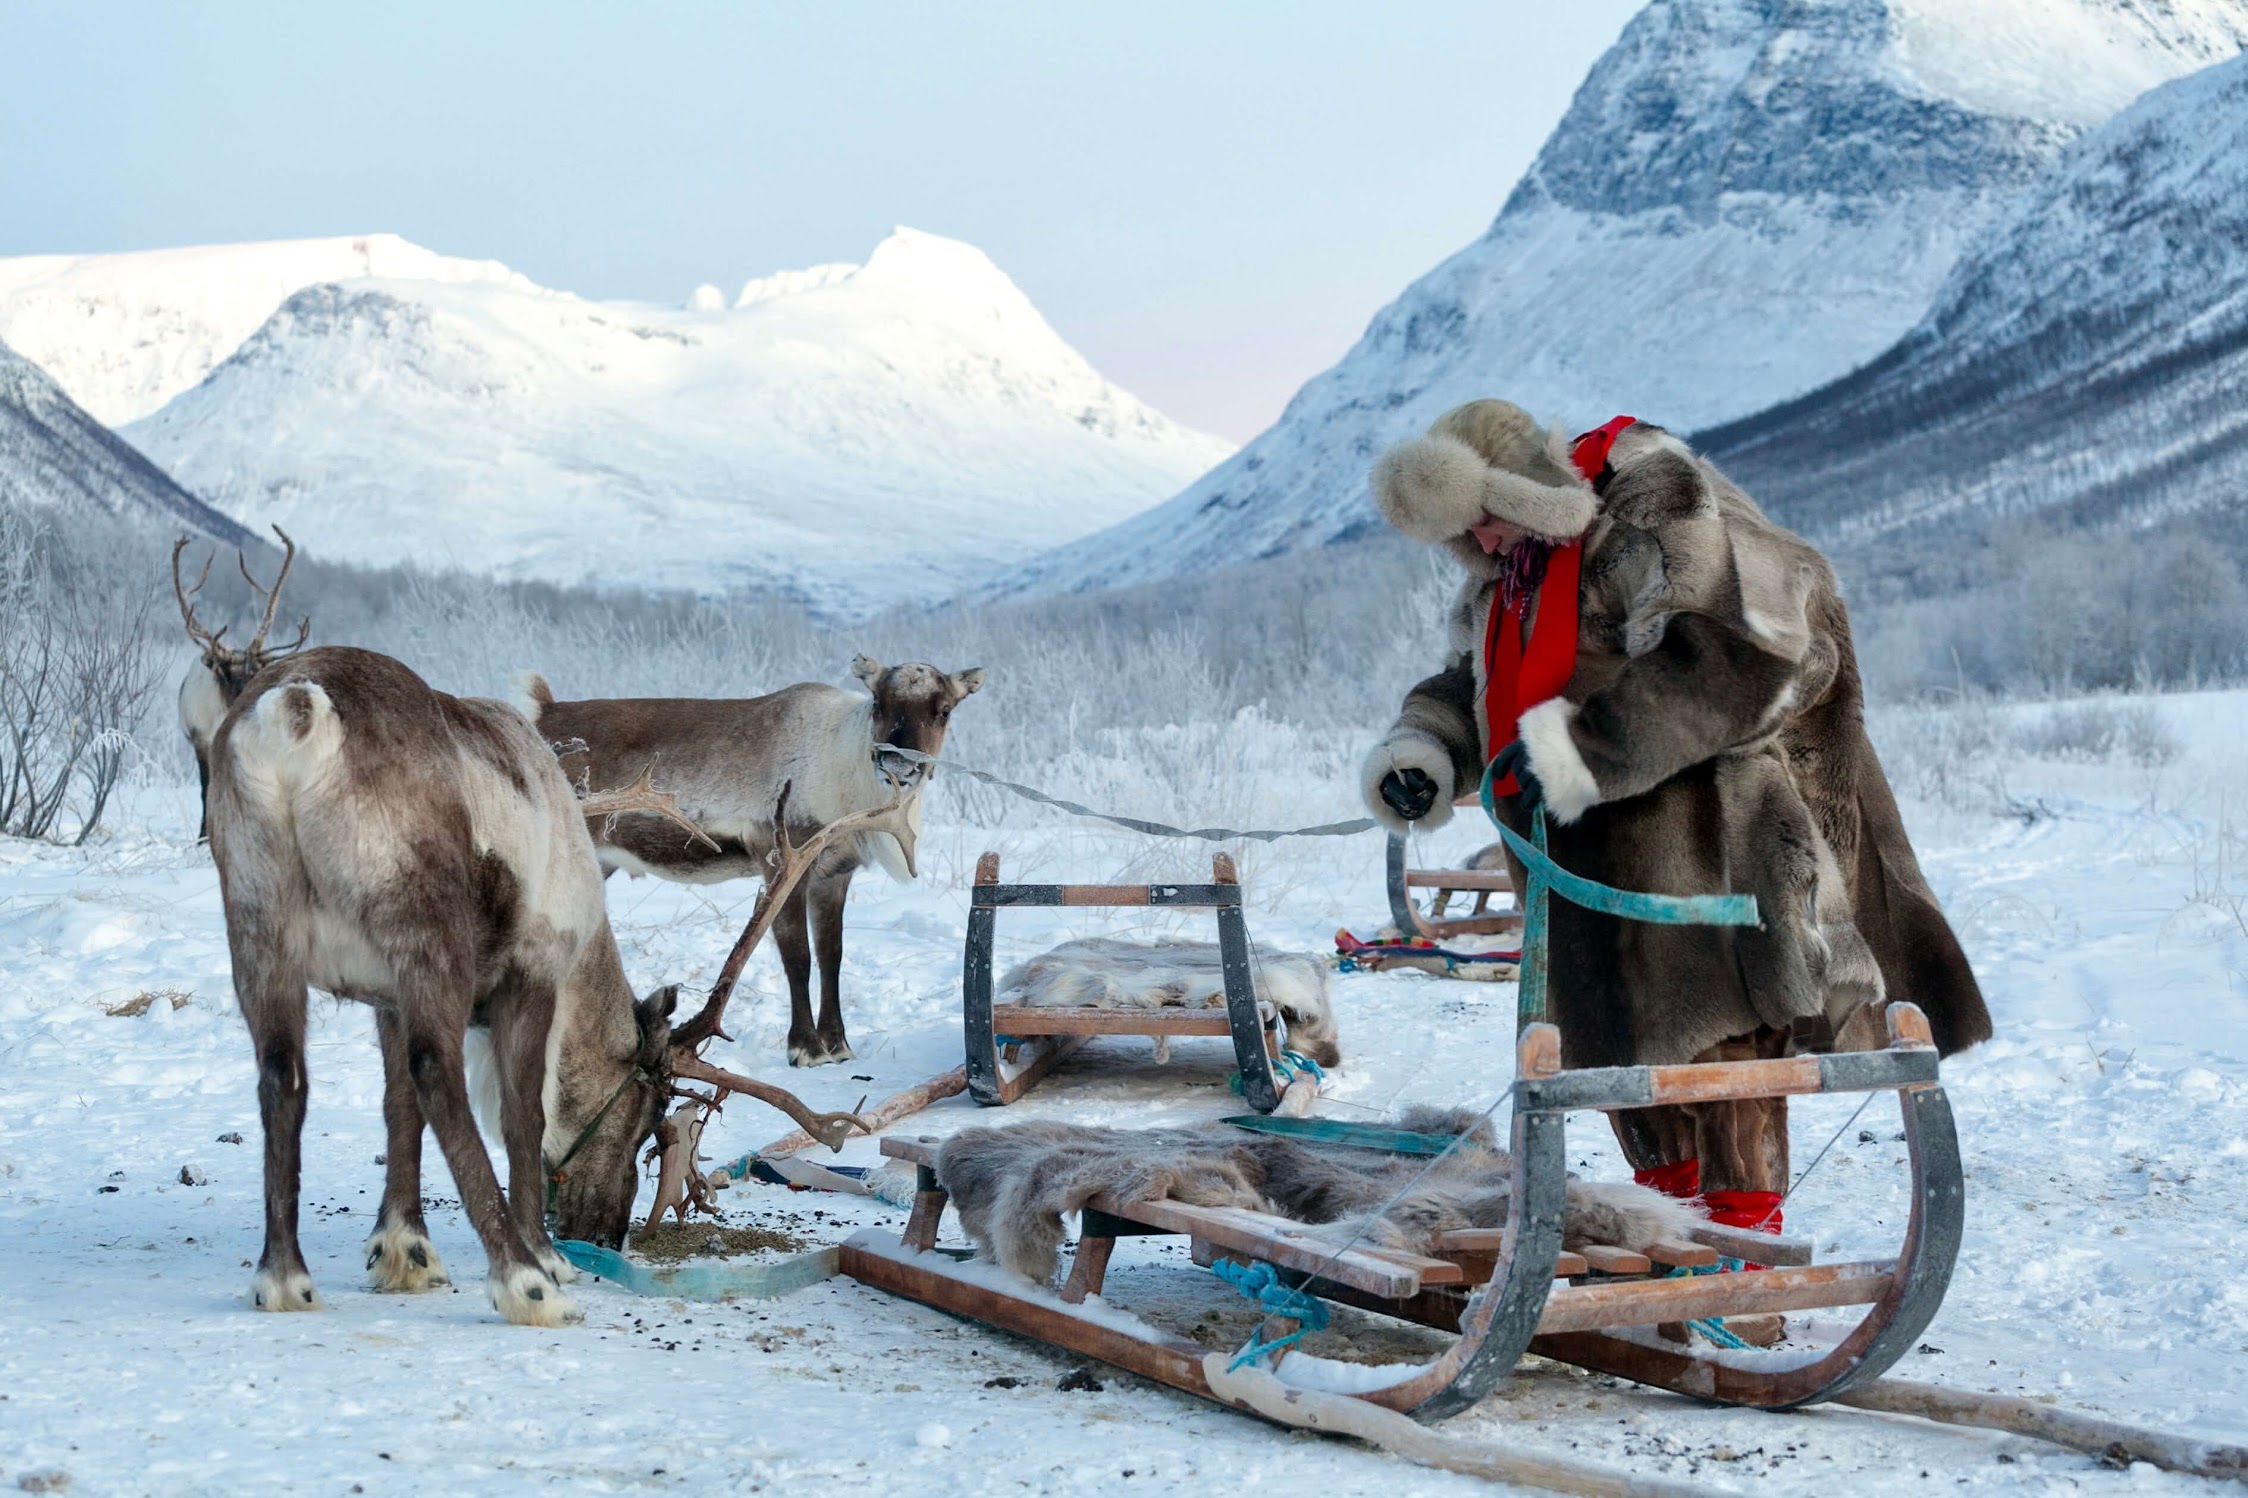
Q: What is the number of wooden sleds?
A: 3